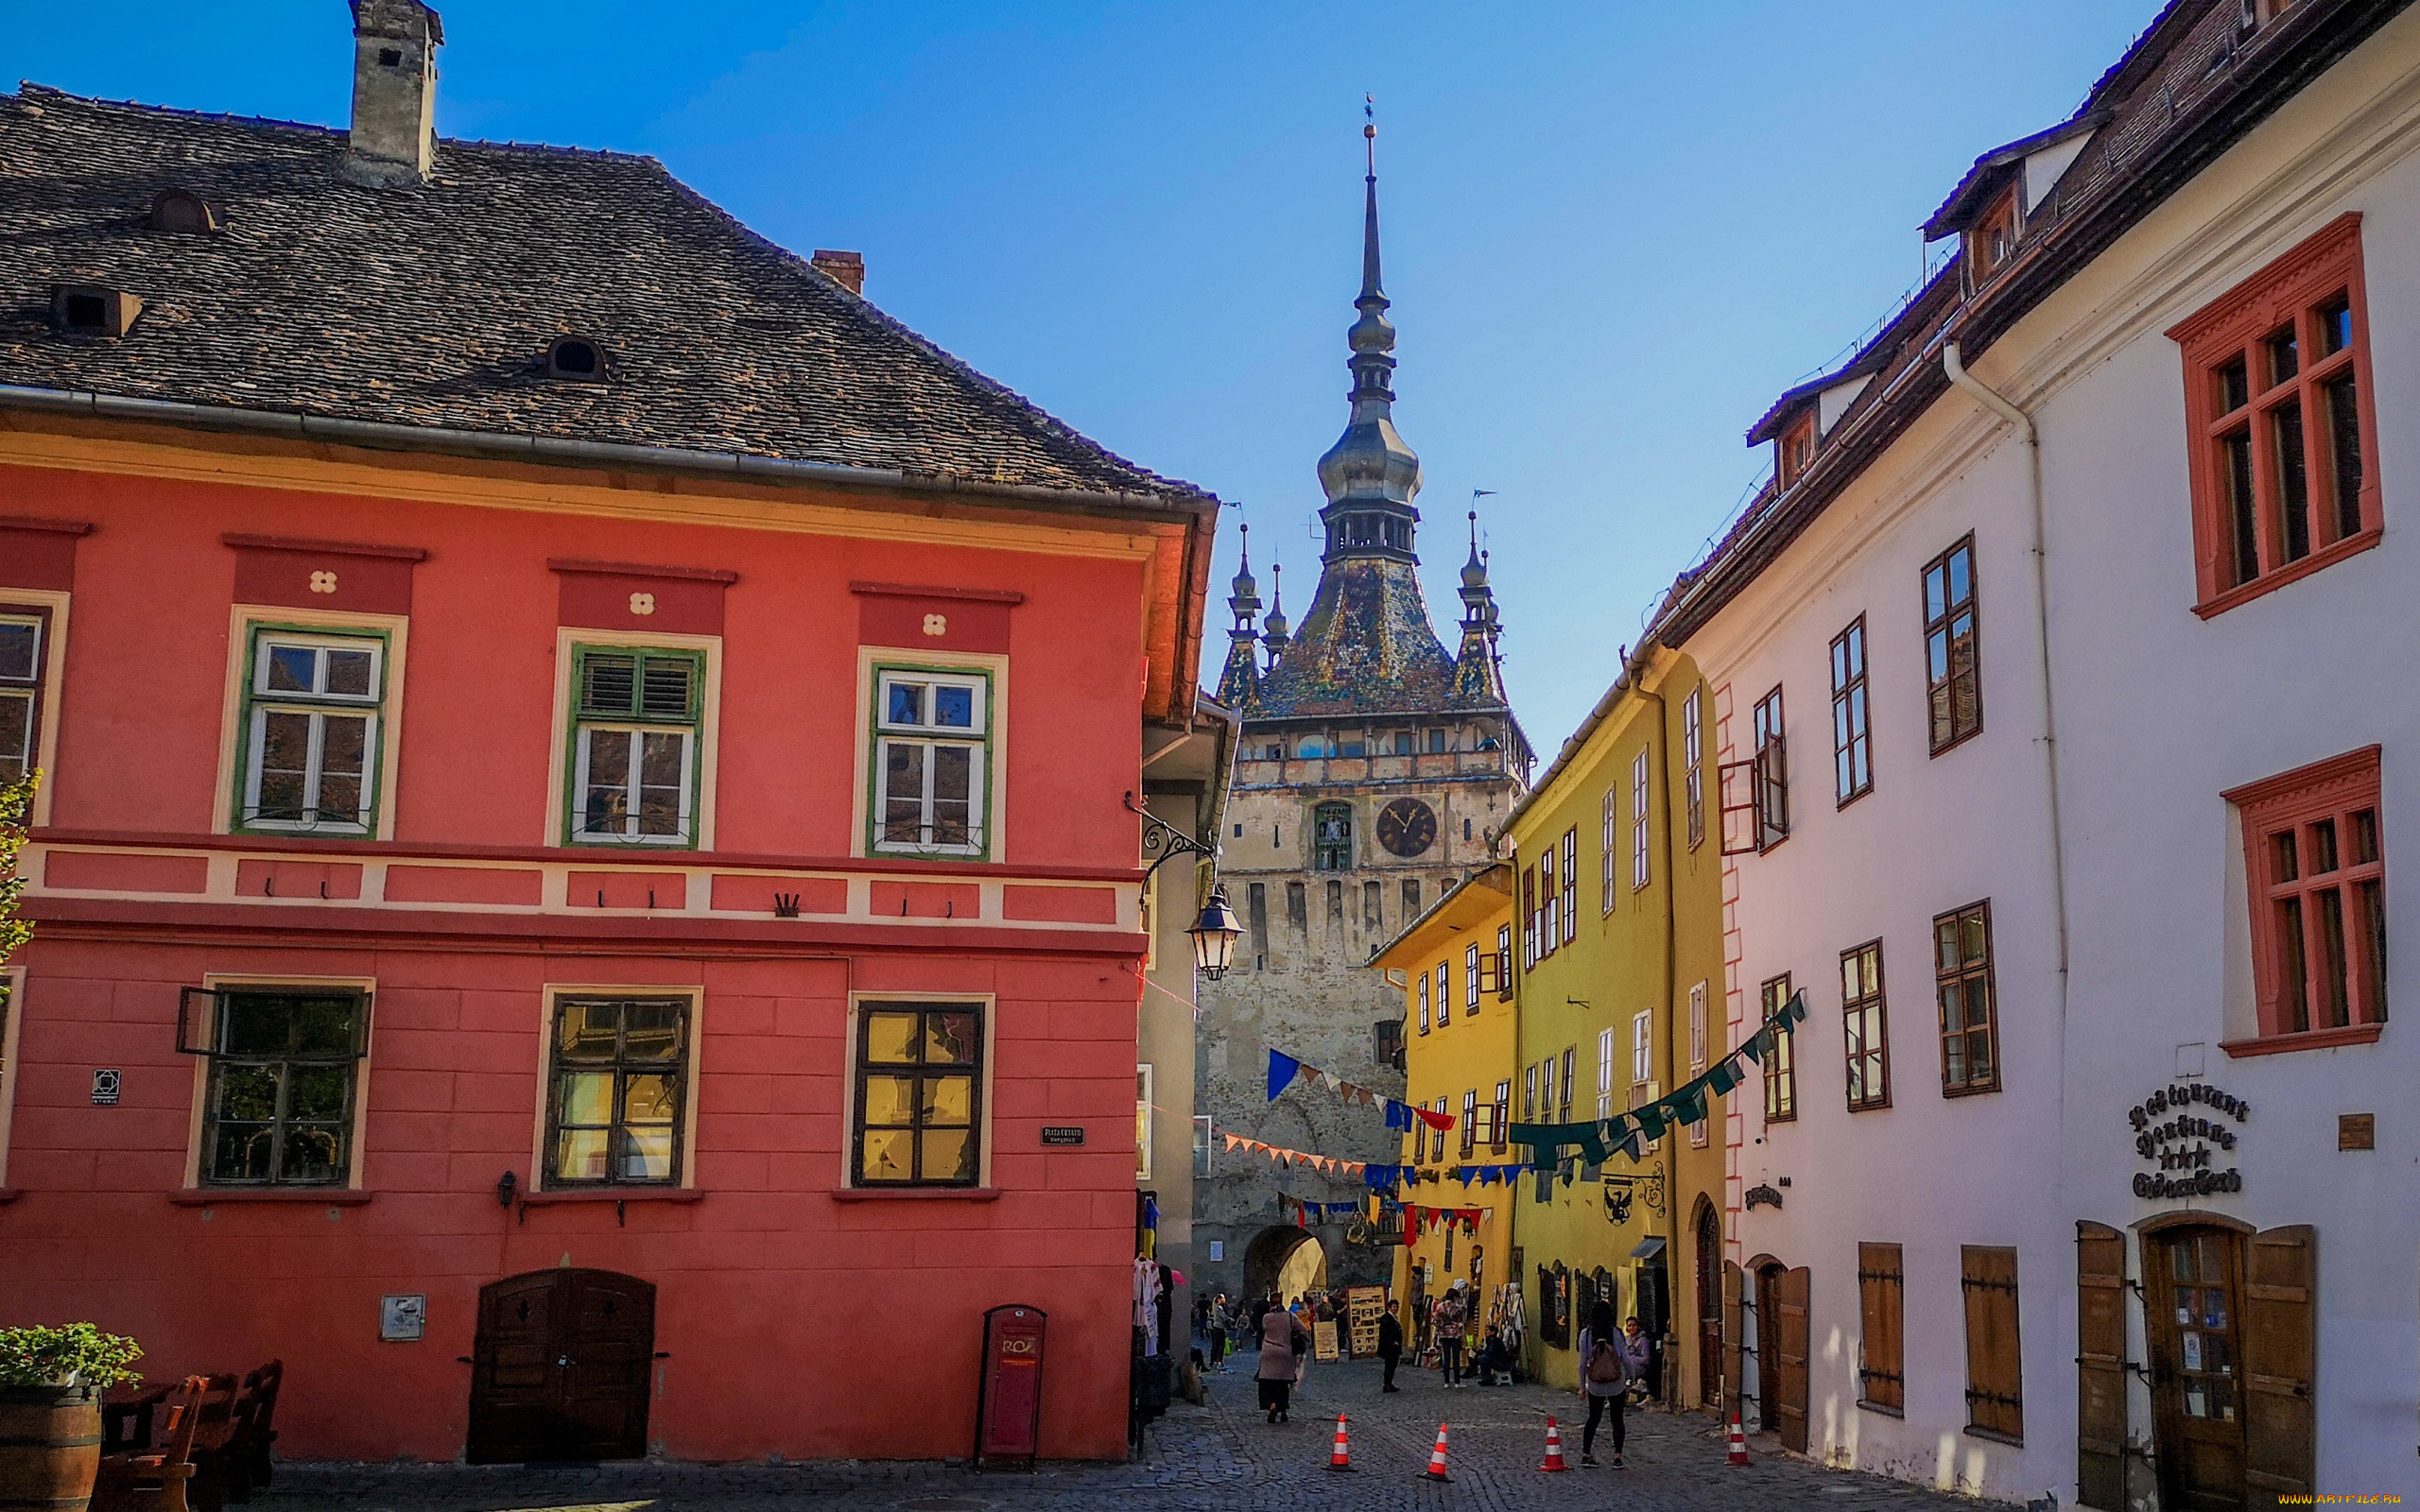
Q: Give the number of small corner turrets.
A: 4